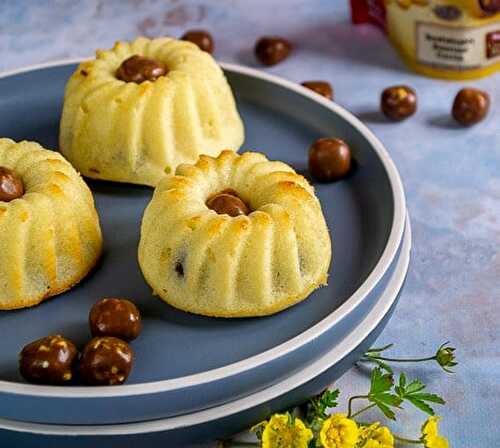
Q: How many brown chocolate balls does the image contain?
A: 12